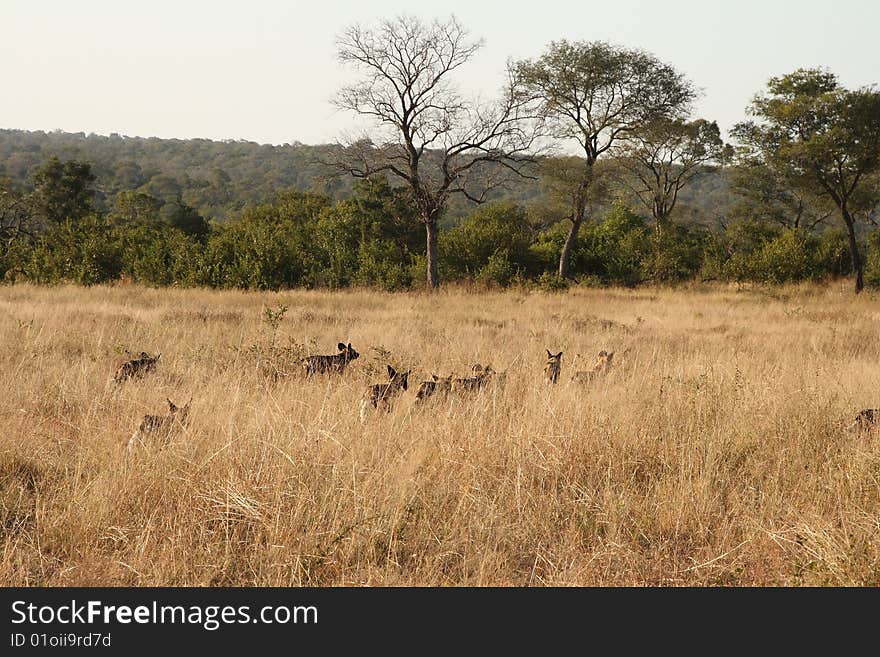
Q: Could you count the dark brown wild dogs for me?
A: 9